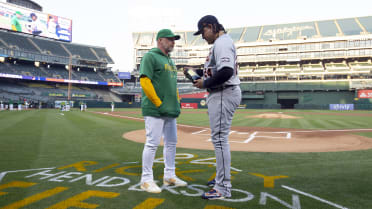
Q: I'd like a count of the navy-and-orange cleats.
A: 2